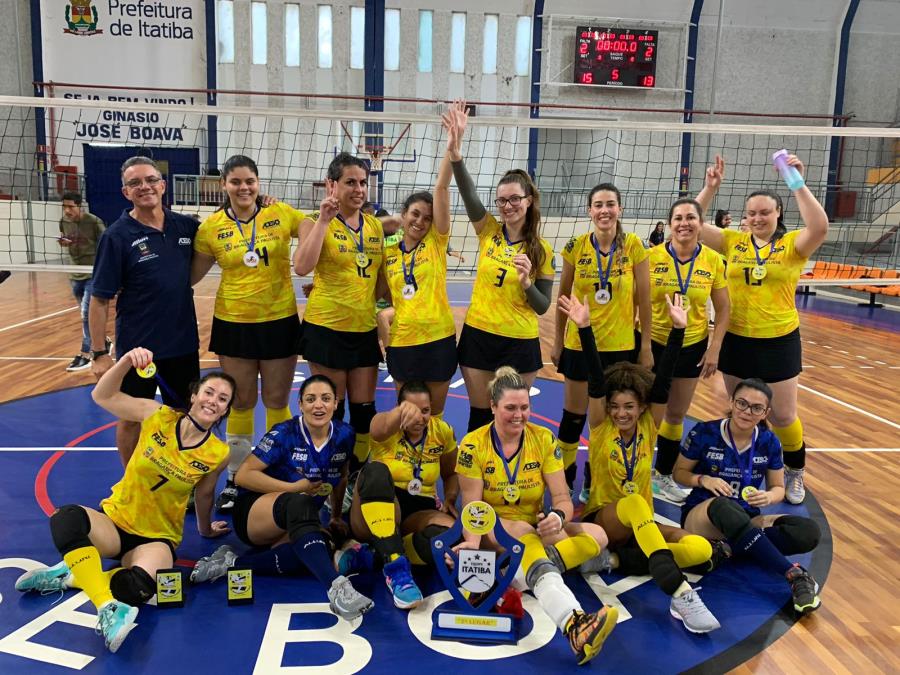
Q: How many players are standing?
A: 7